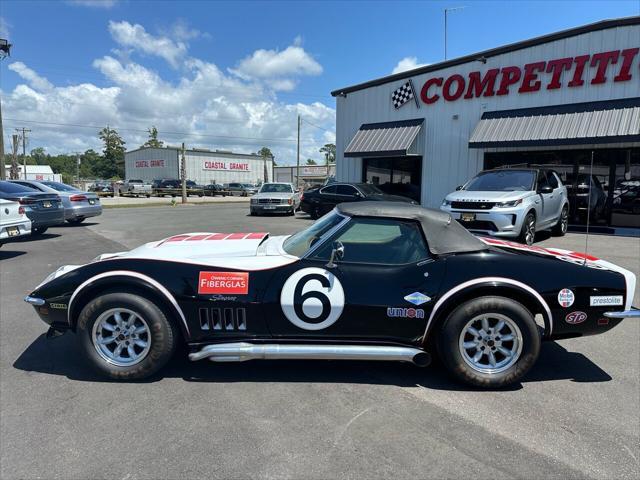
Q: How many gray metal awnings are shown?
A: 2